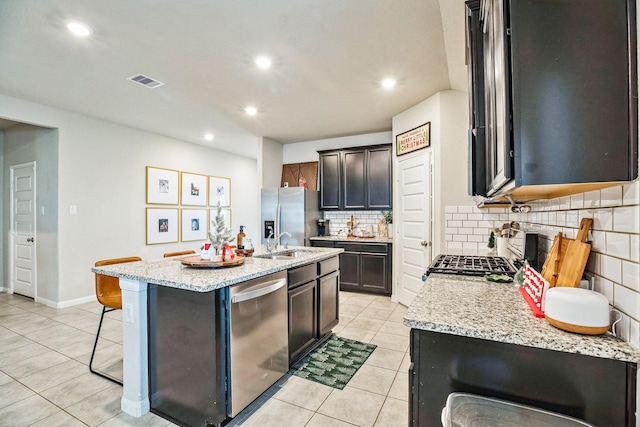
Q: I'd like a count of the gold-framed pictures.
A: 6